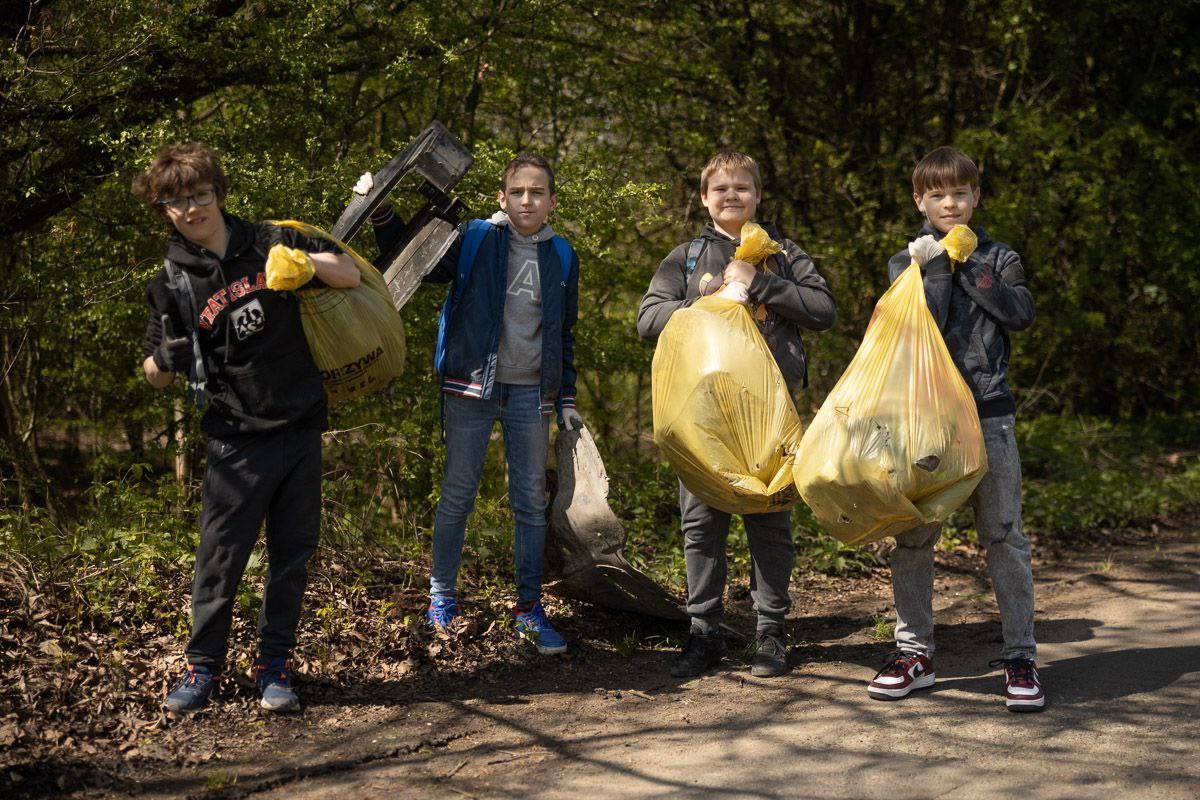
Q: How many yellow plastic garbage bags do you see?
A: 3